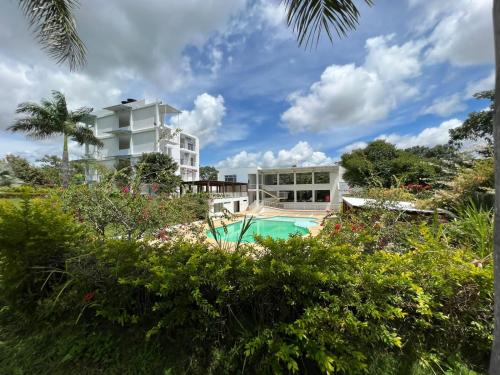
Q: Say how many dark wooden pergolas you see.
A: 1